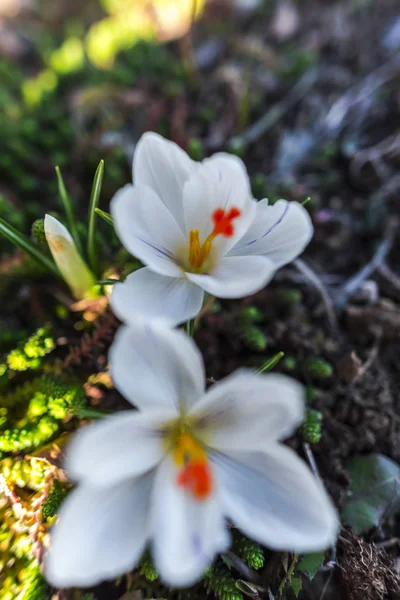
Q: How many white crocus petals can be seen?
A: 12